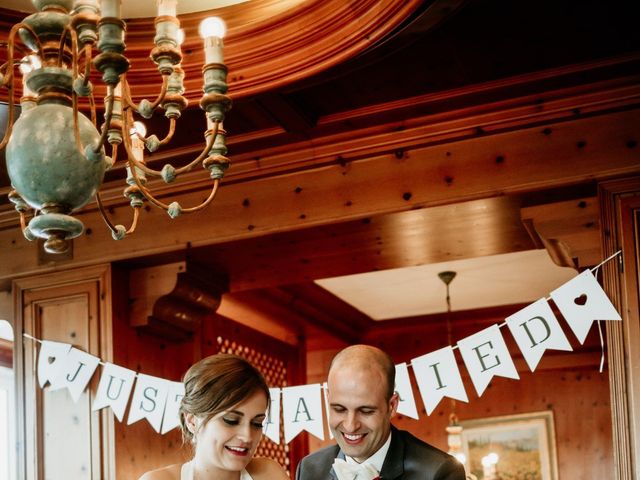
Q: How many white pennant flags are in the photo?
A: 13